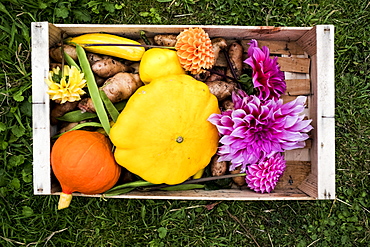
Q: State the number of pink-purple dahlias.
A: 3